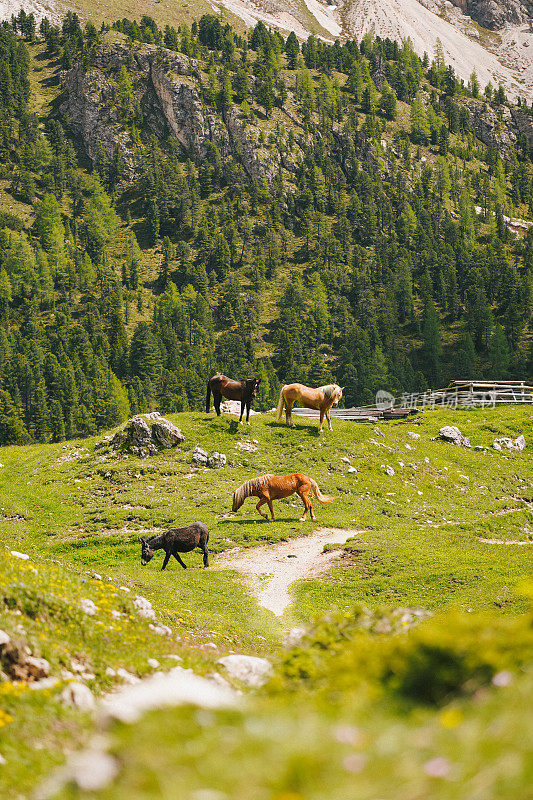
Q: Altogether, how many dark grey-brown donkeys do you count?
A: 1